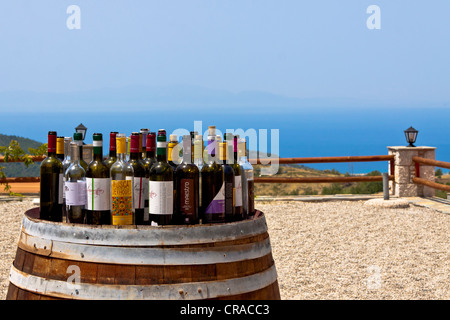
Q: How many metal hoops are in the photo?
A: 3